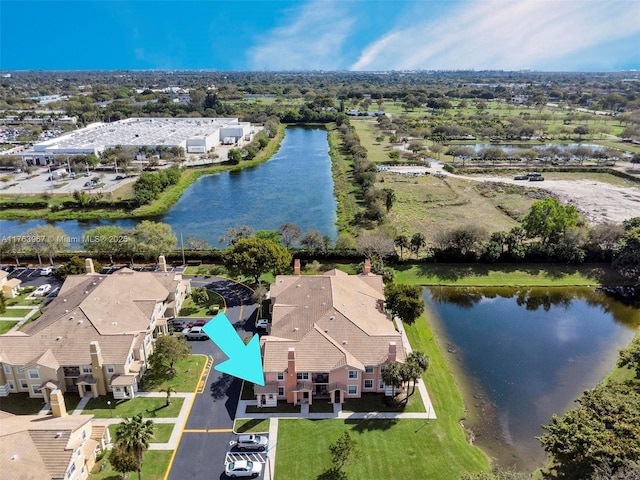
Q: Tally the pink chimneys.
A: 4